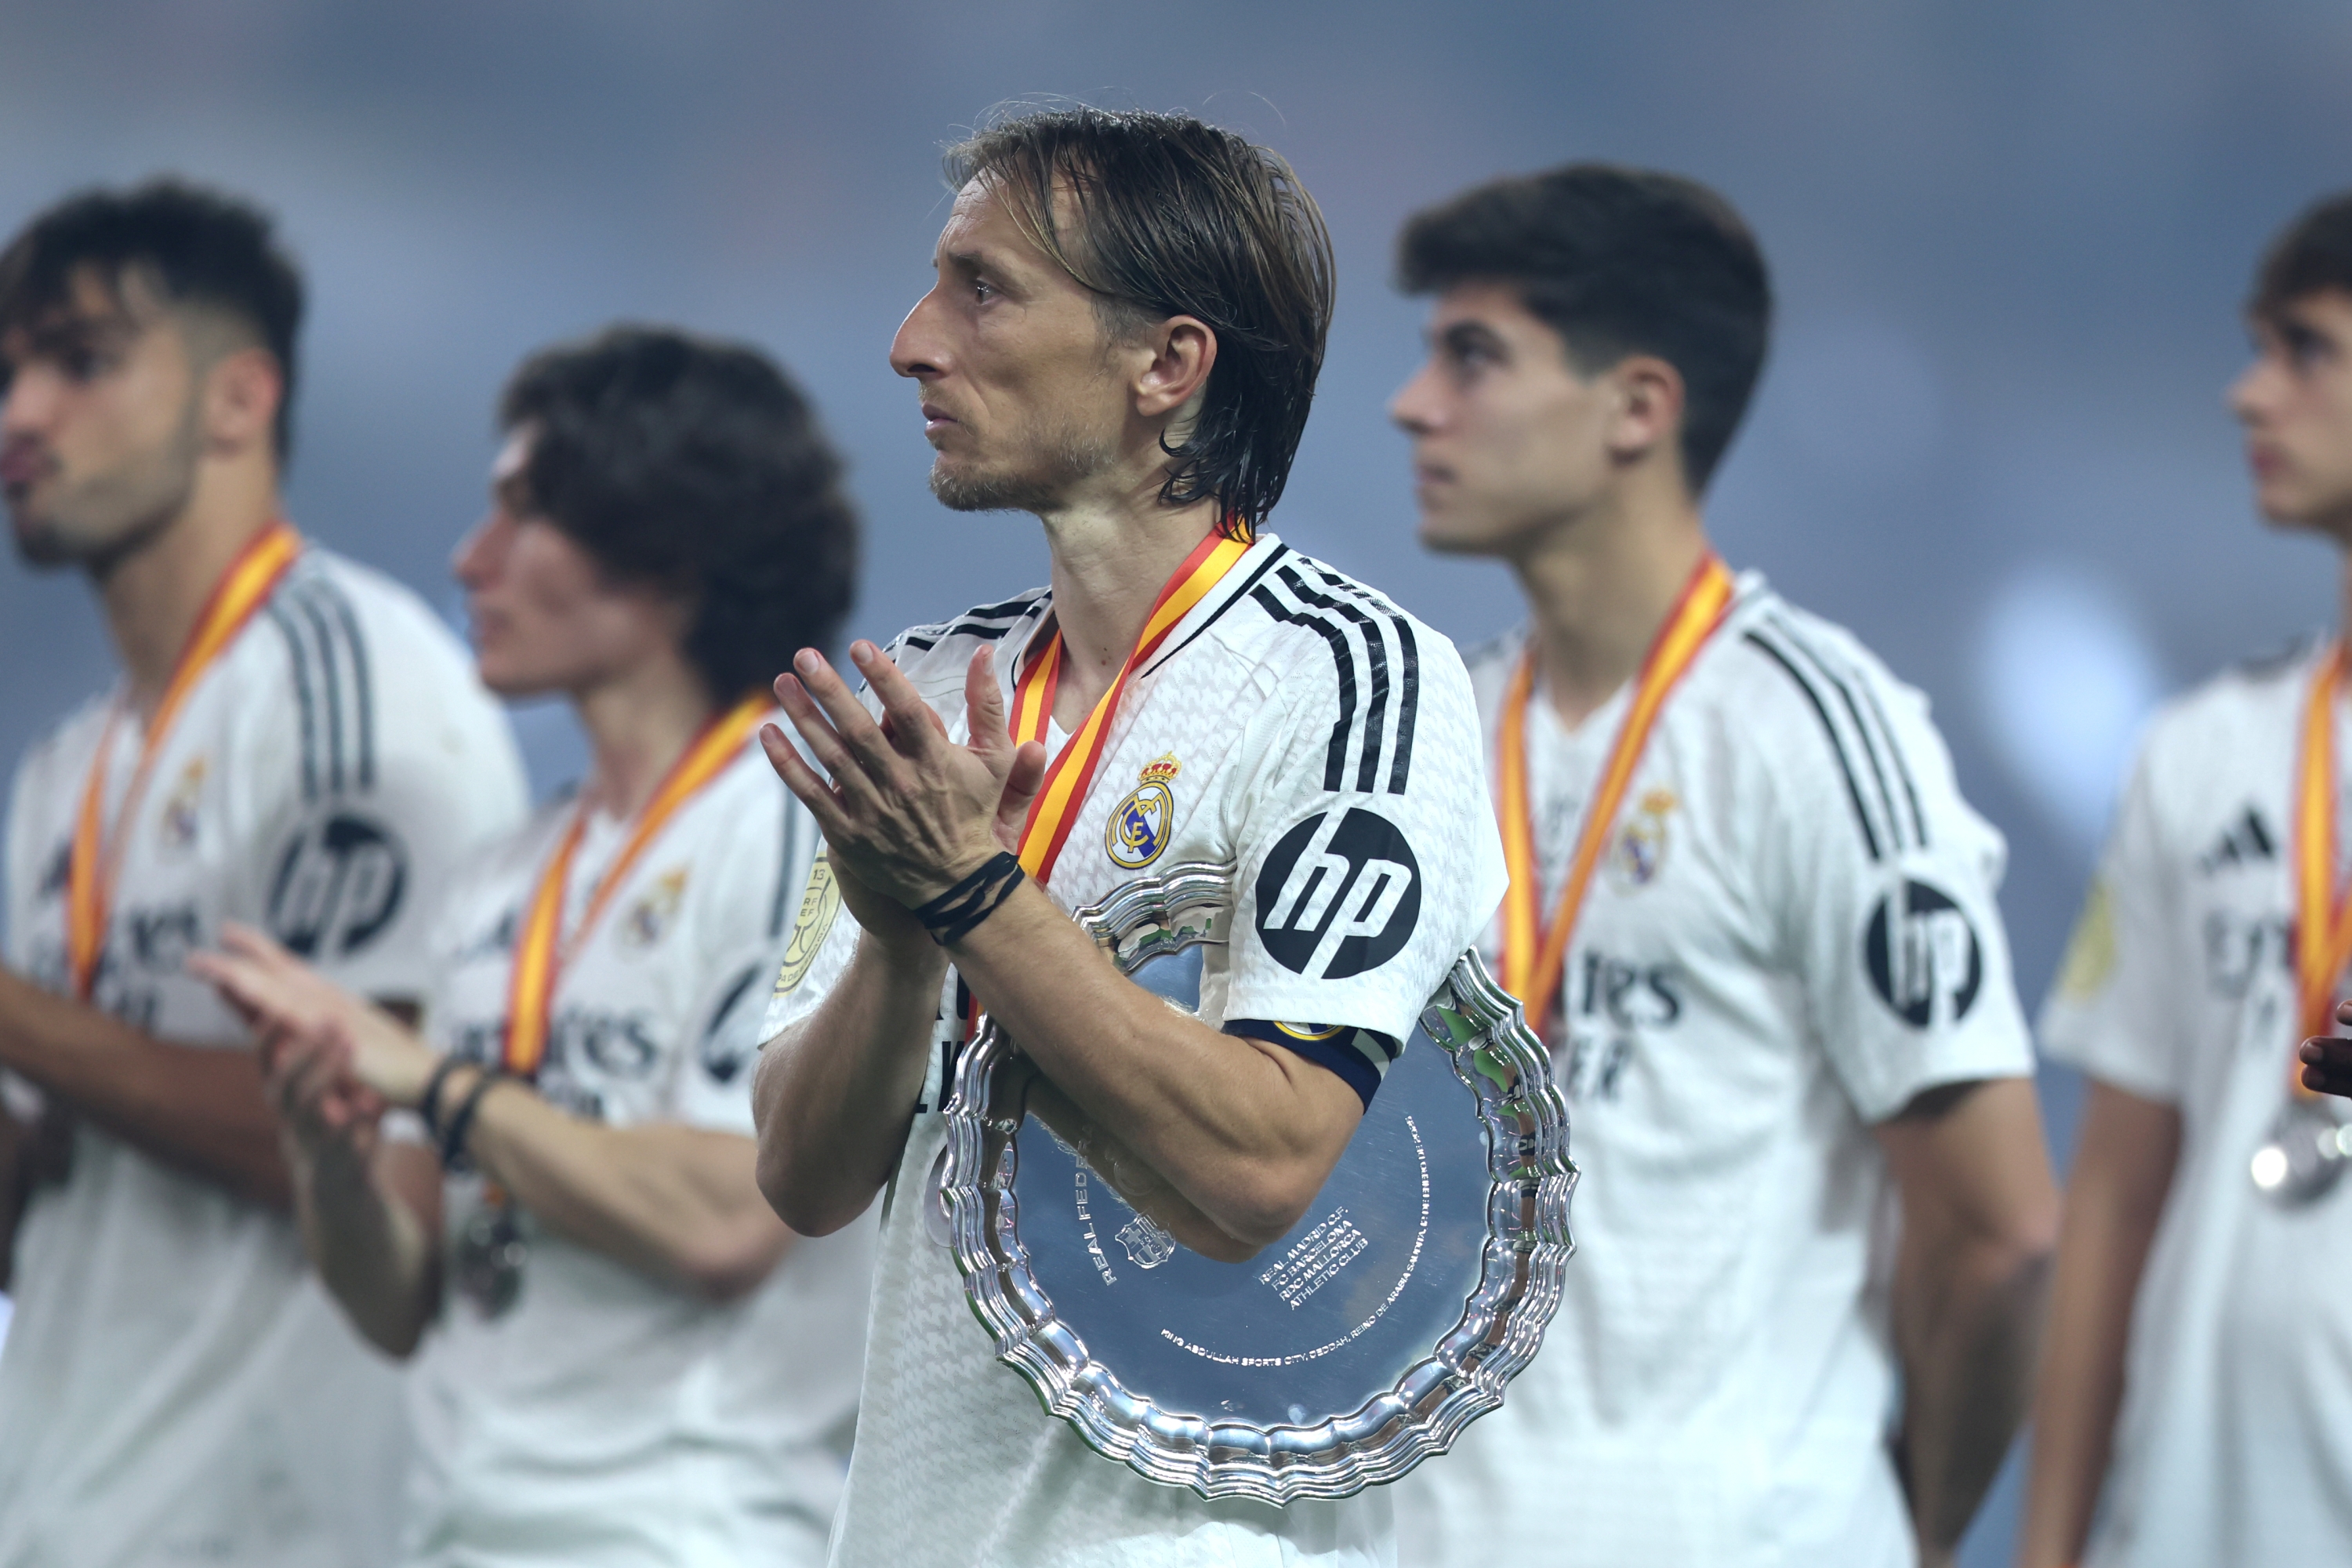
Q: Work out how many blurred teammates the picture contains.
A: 4